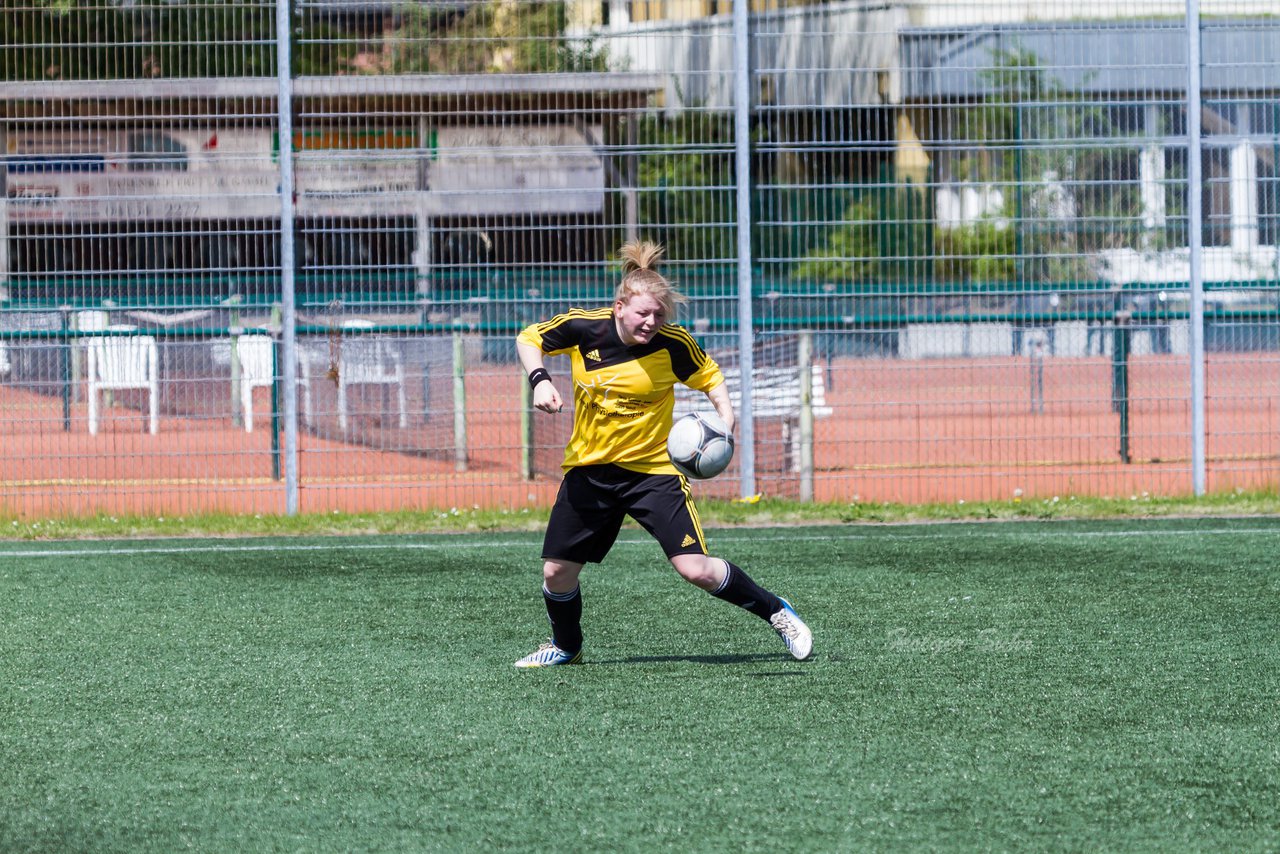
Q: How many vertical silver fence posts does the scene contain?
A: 3